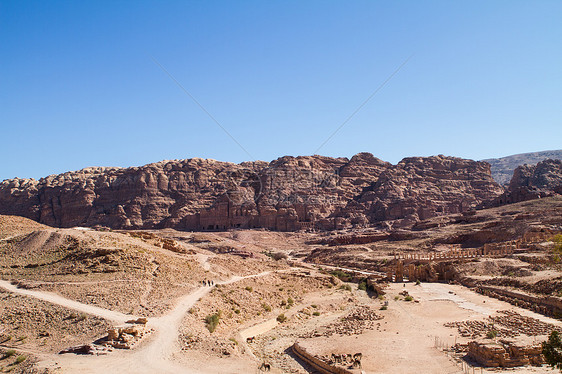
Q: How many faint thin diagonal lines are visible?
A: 2